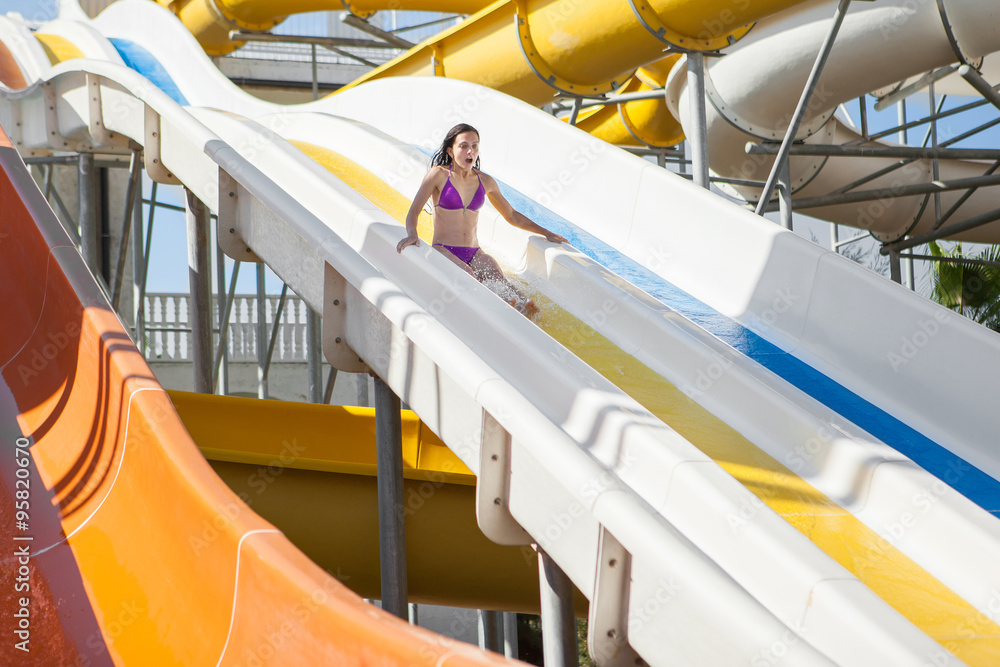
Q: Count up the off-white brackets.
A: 8